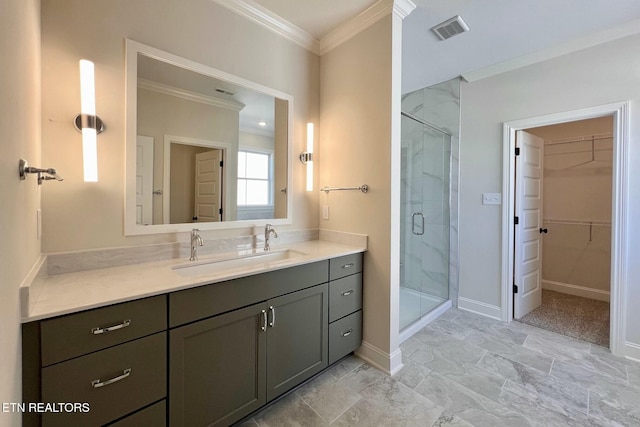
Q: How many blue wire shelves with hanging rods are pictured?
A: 0